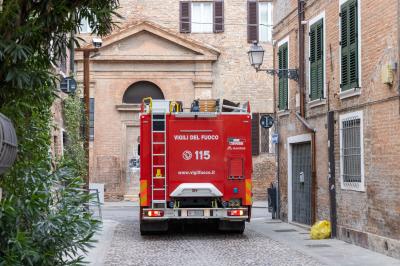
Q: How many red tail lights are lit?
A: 2